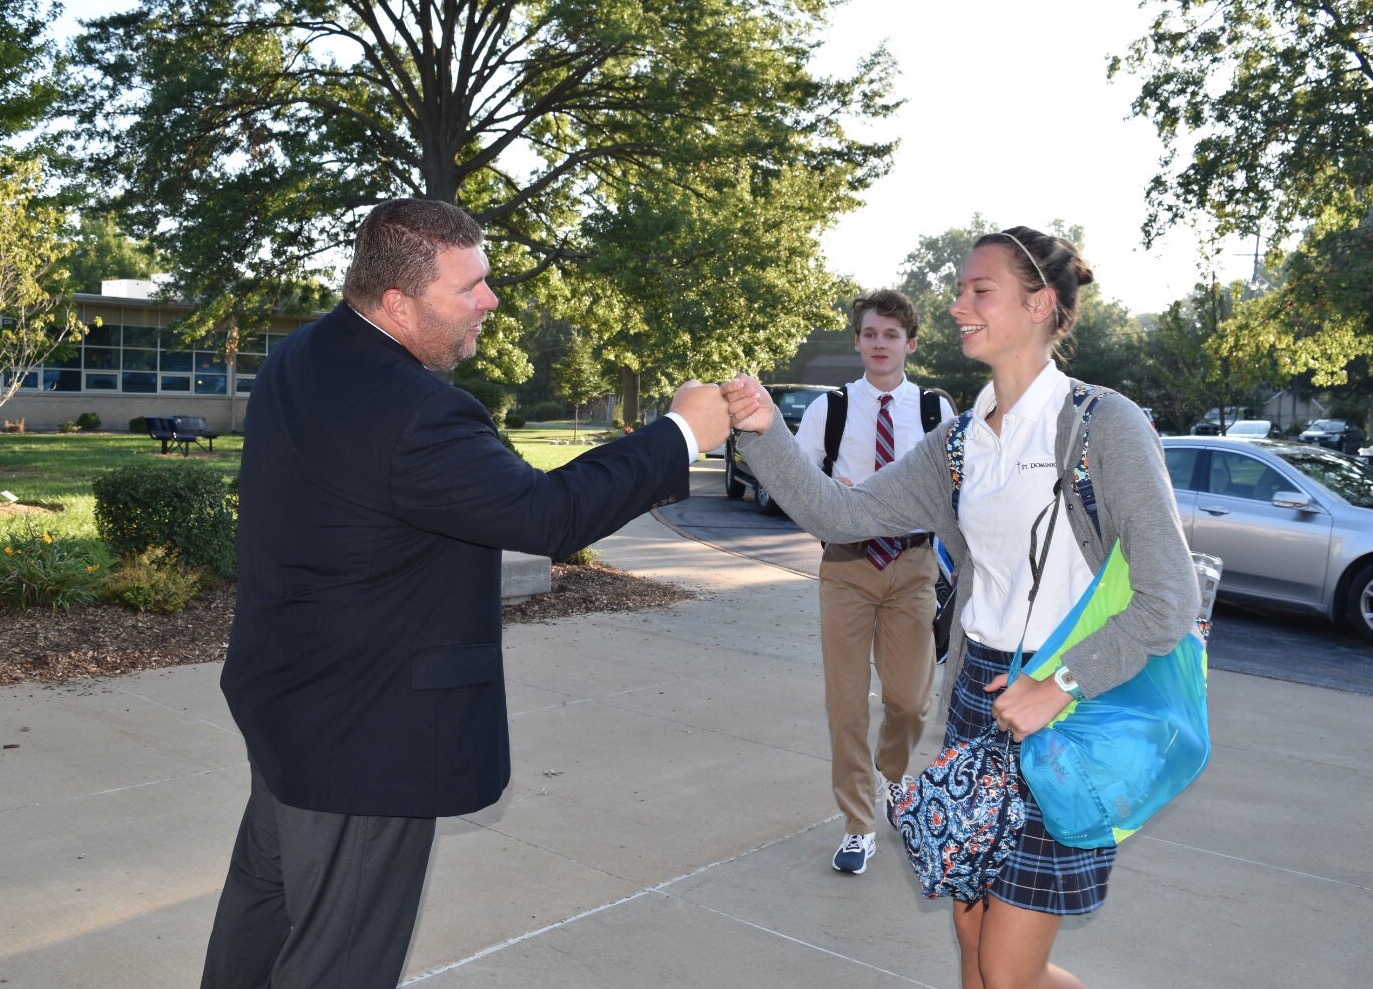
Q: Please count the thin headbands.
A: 1